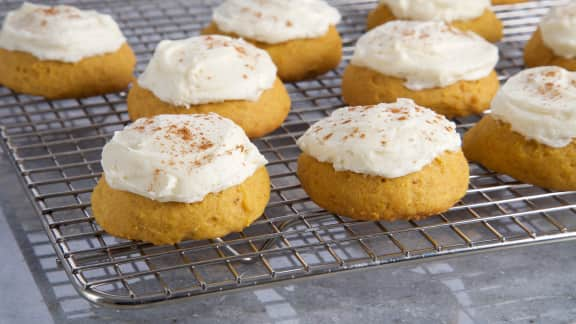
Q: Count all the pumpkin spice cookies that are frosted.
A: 9